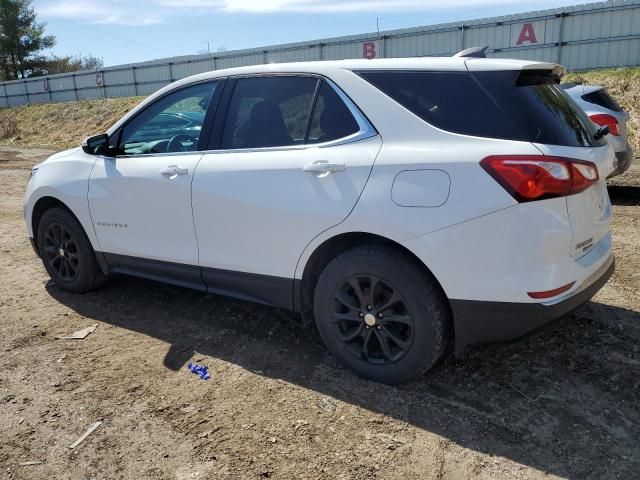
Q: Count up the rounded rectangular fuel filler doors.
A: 1